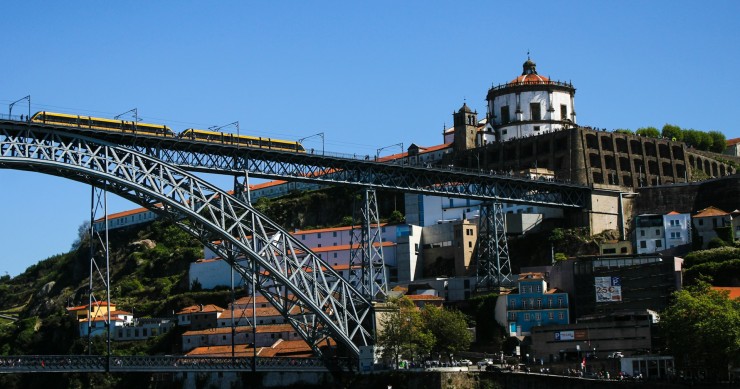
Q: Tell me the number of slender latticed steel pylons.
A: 2